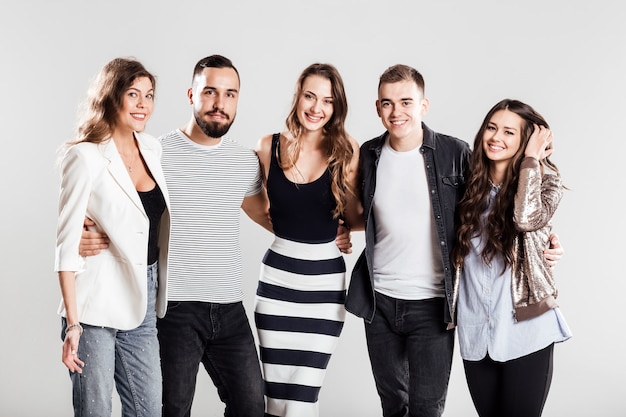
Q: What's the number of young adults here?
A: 5